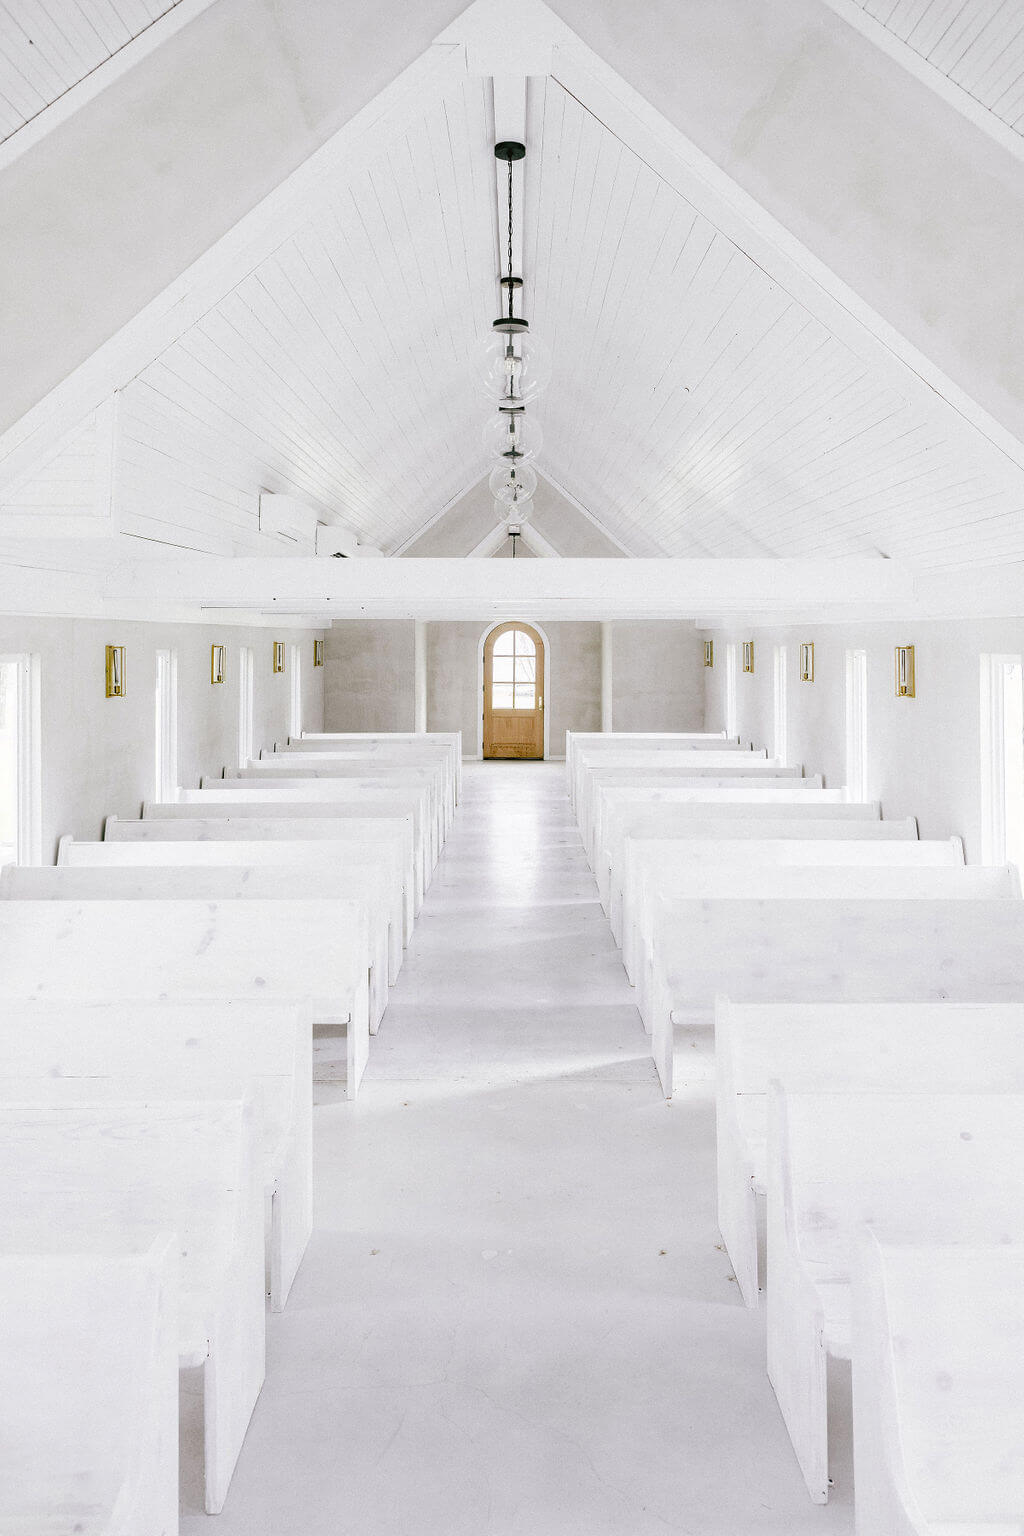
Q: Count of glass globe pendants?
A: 4